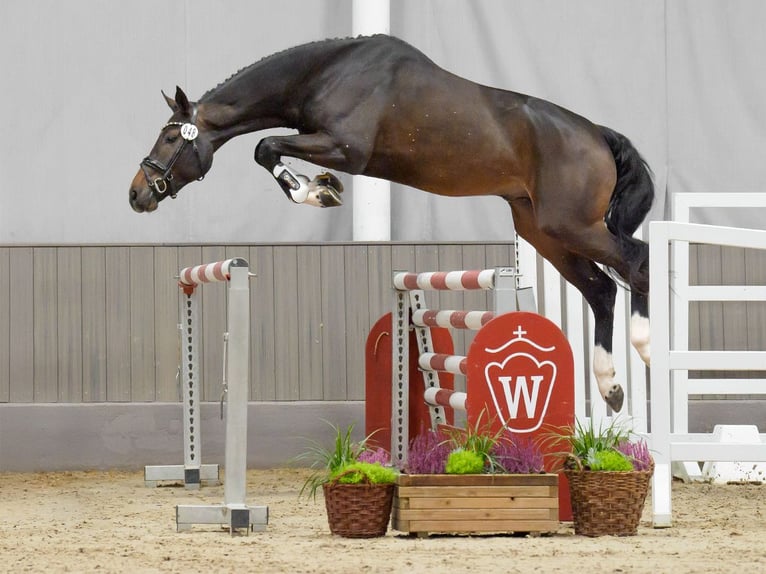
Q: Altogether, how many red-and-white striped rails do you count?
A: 5